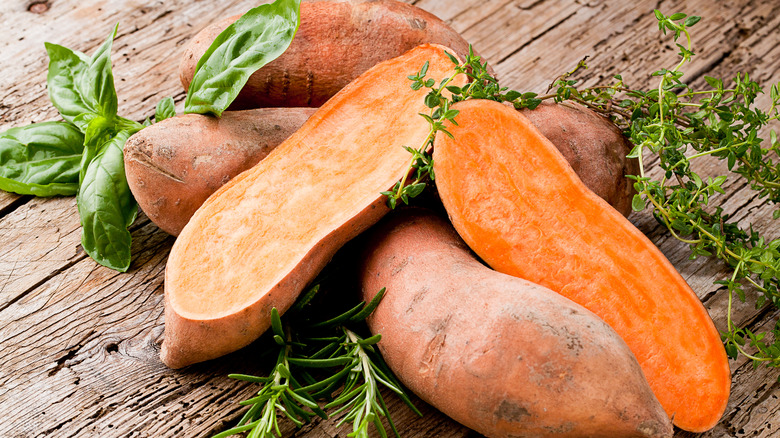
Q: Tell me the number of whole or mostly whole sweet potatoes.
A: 4